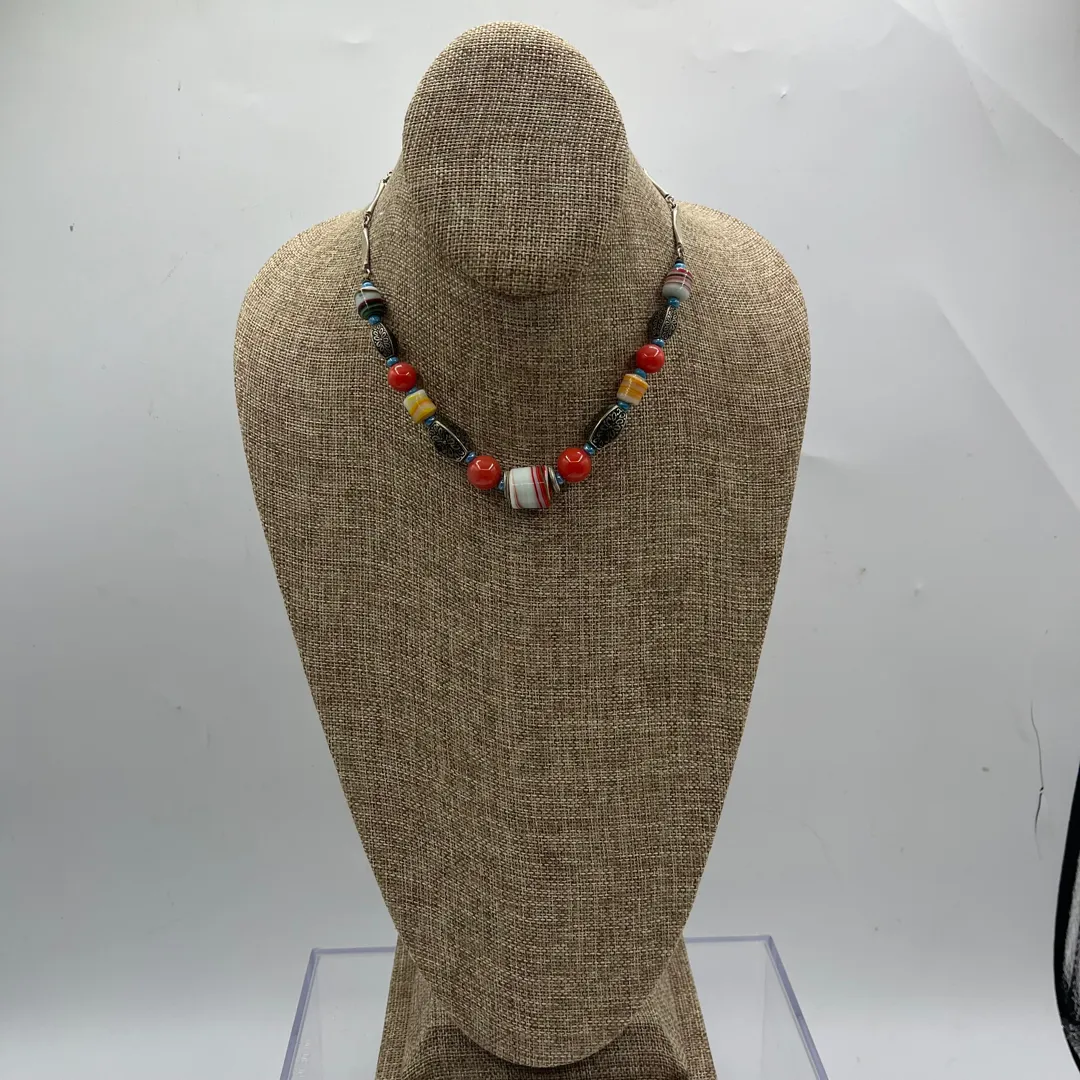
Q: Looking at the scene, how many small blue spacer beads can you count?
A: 14